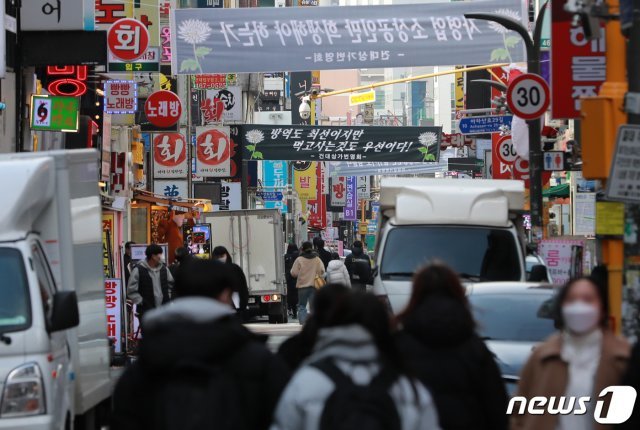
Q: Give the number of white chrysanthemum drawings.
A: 4